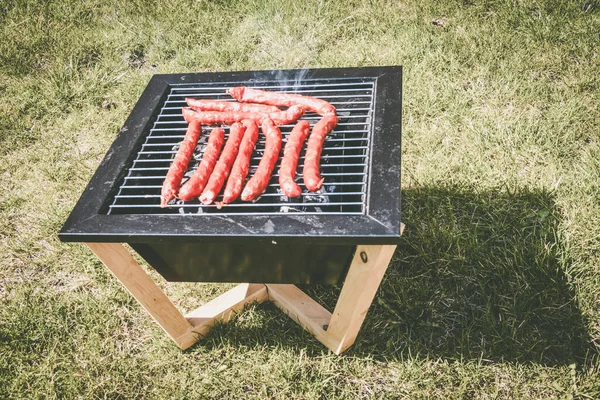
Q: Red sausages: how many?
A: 10